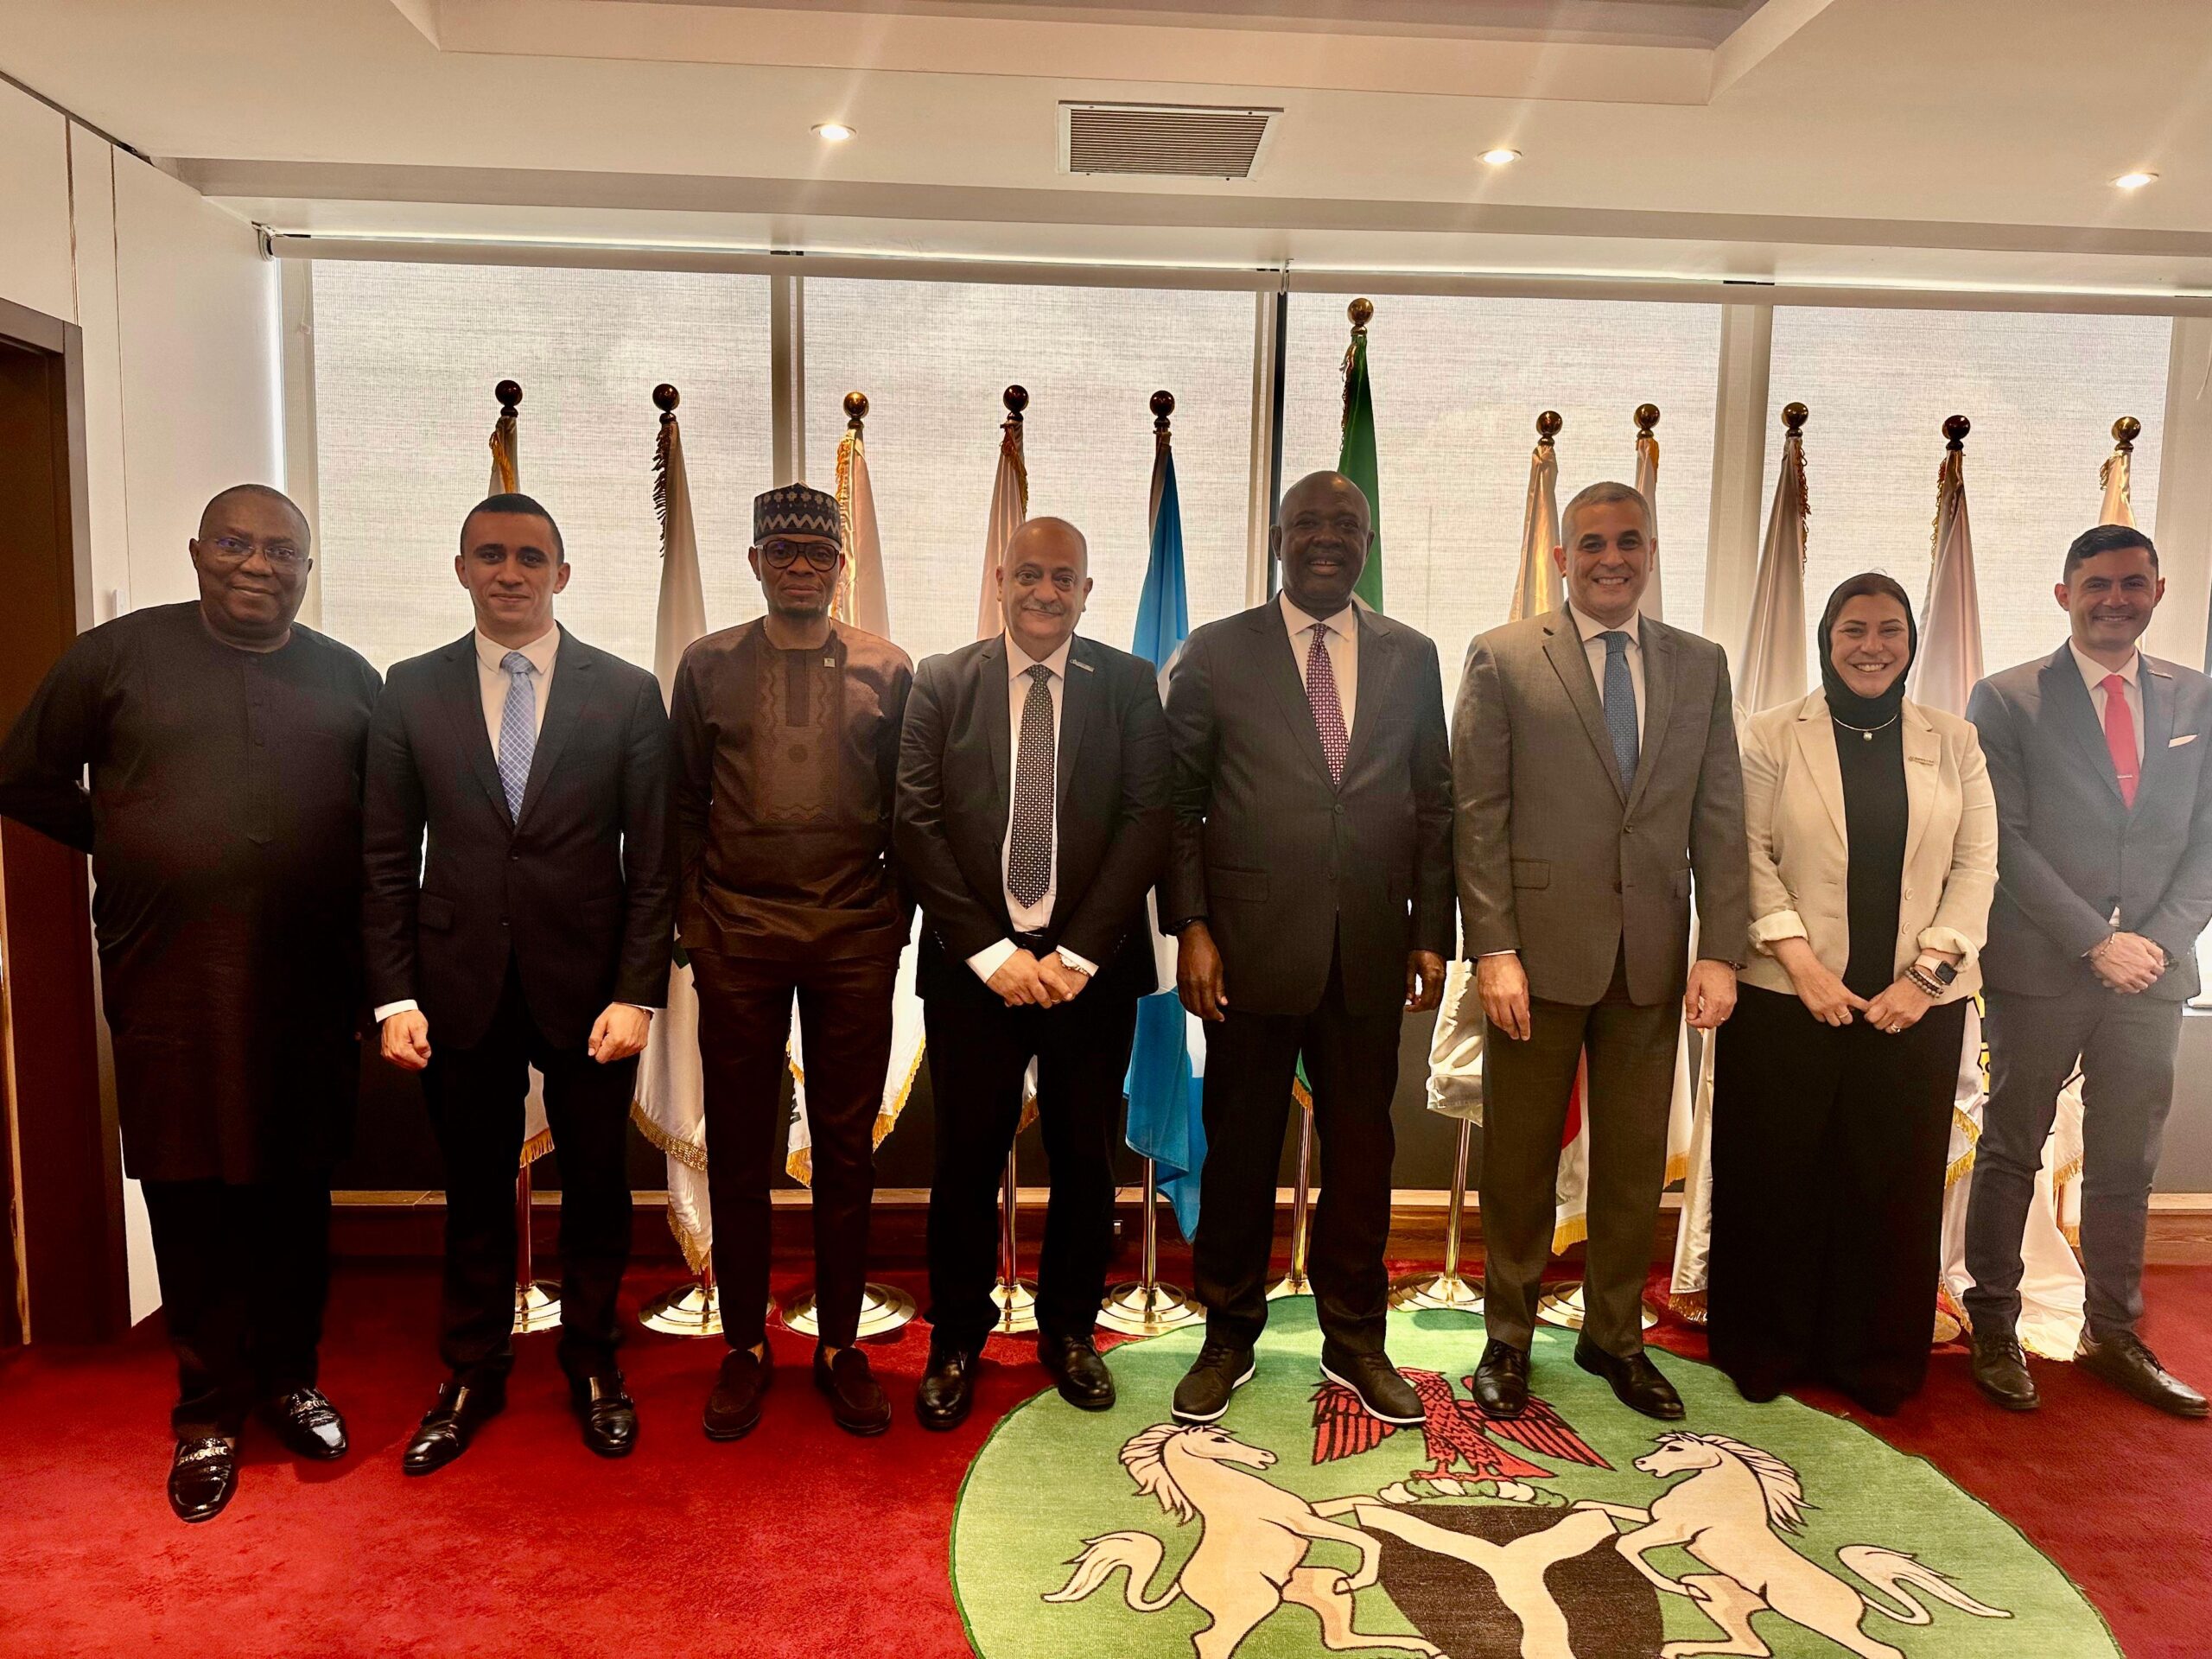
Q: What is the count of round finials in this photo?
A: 11